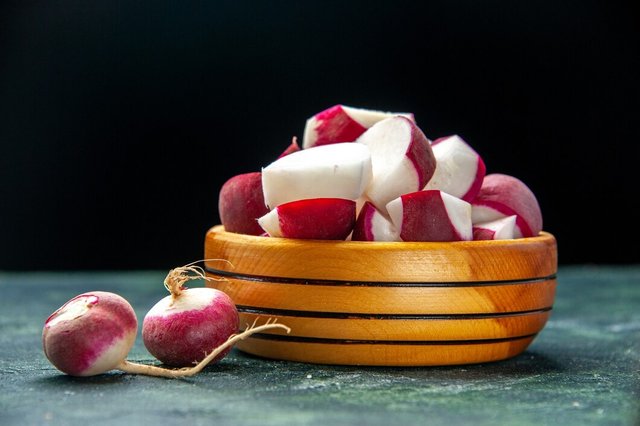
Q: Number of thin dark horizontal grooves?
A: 3